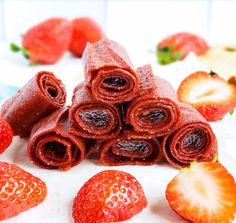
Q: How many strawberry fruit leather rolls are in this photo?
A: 7